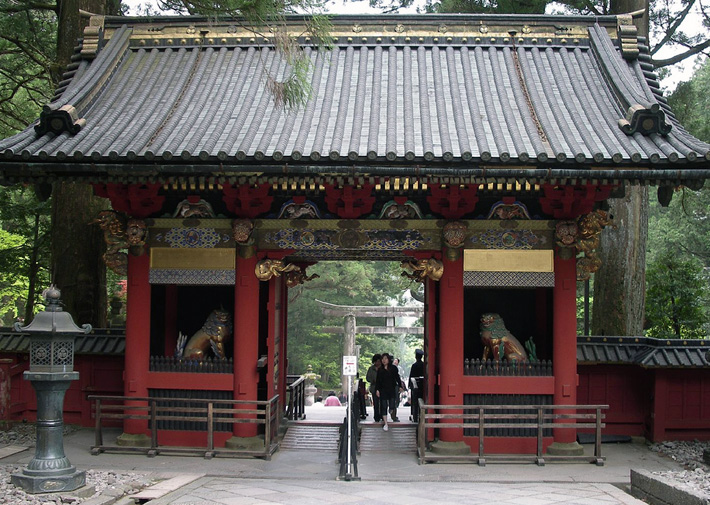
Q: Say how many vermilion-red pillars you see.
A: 4